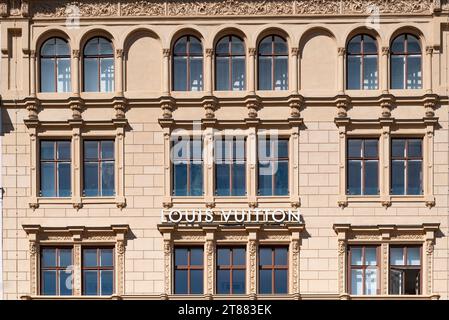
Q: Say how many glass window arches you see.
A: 7